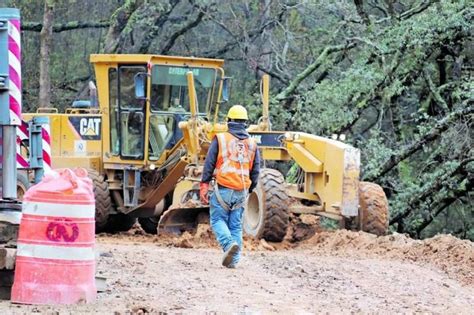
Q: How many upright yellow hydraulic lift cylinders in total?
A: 2